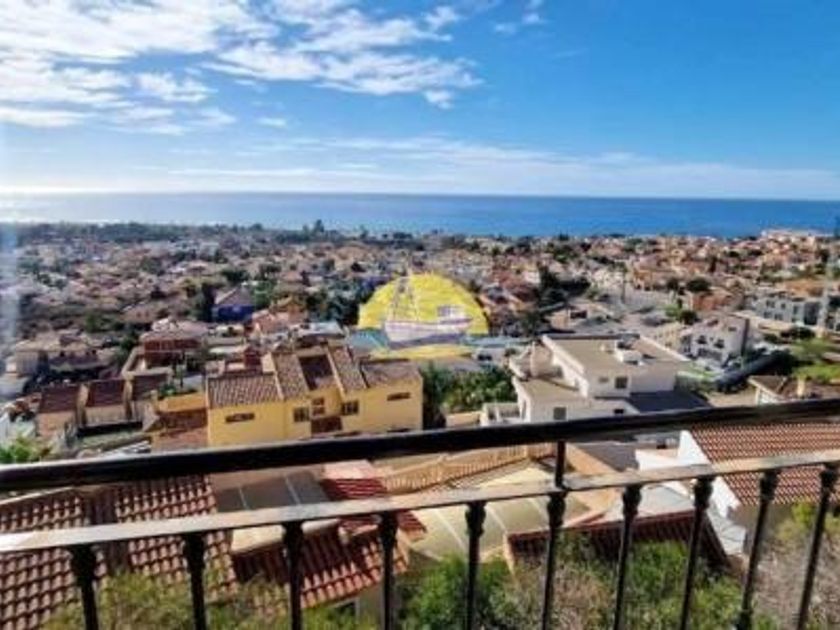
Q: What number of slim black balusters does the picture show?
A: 10